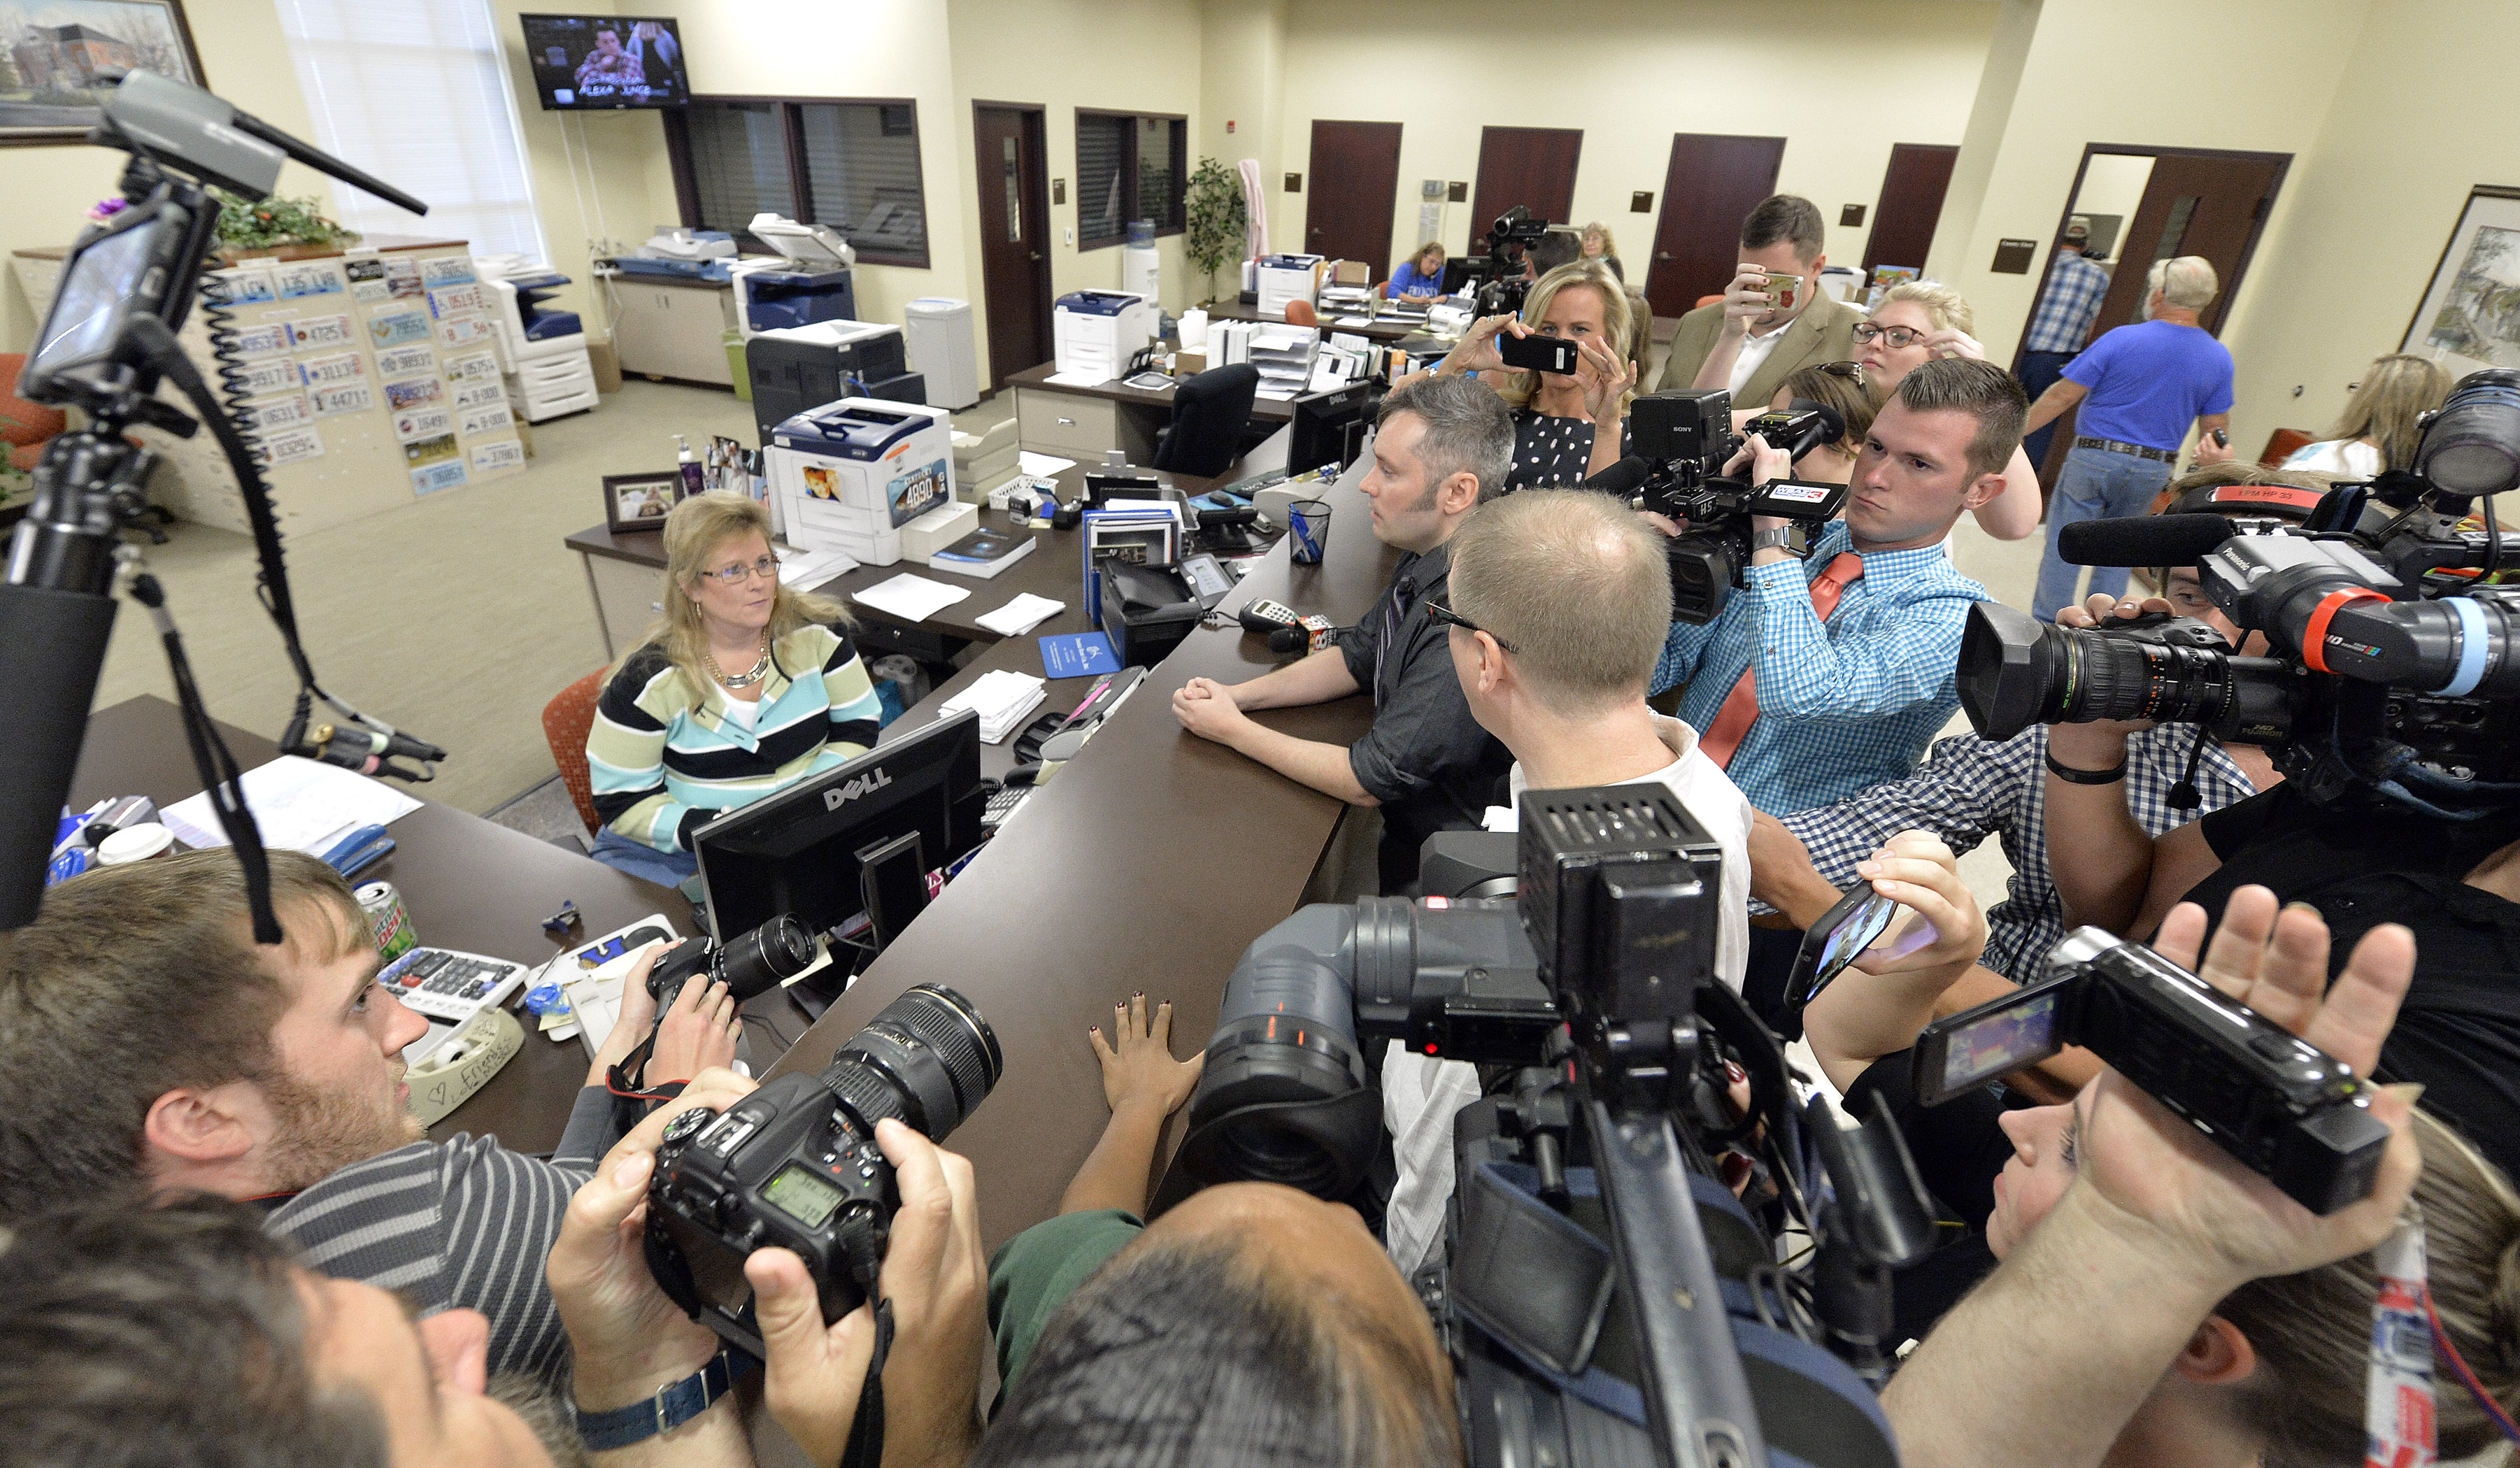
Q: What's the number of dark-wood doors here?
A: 6